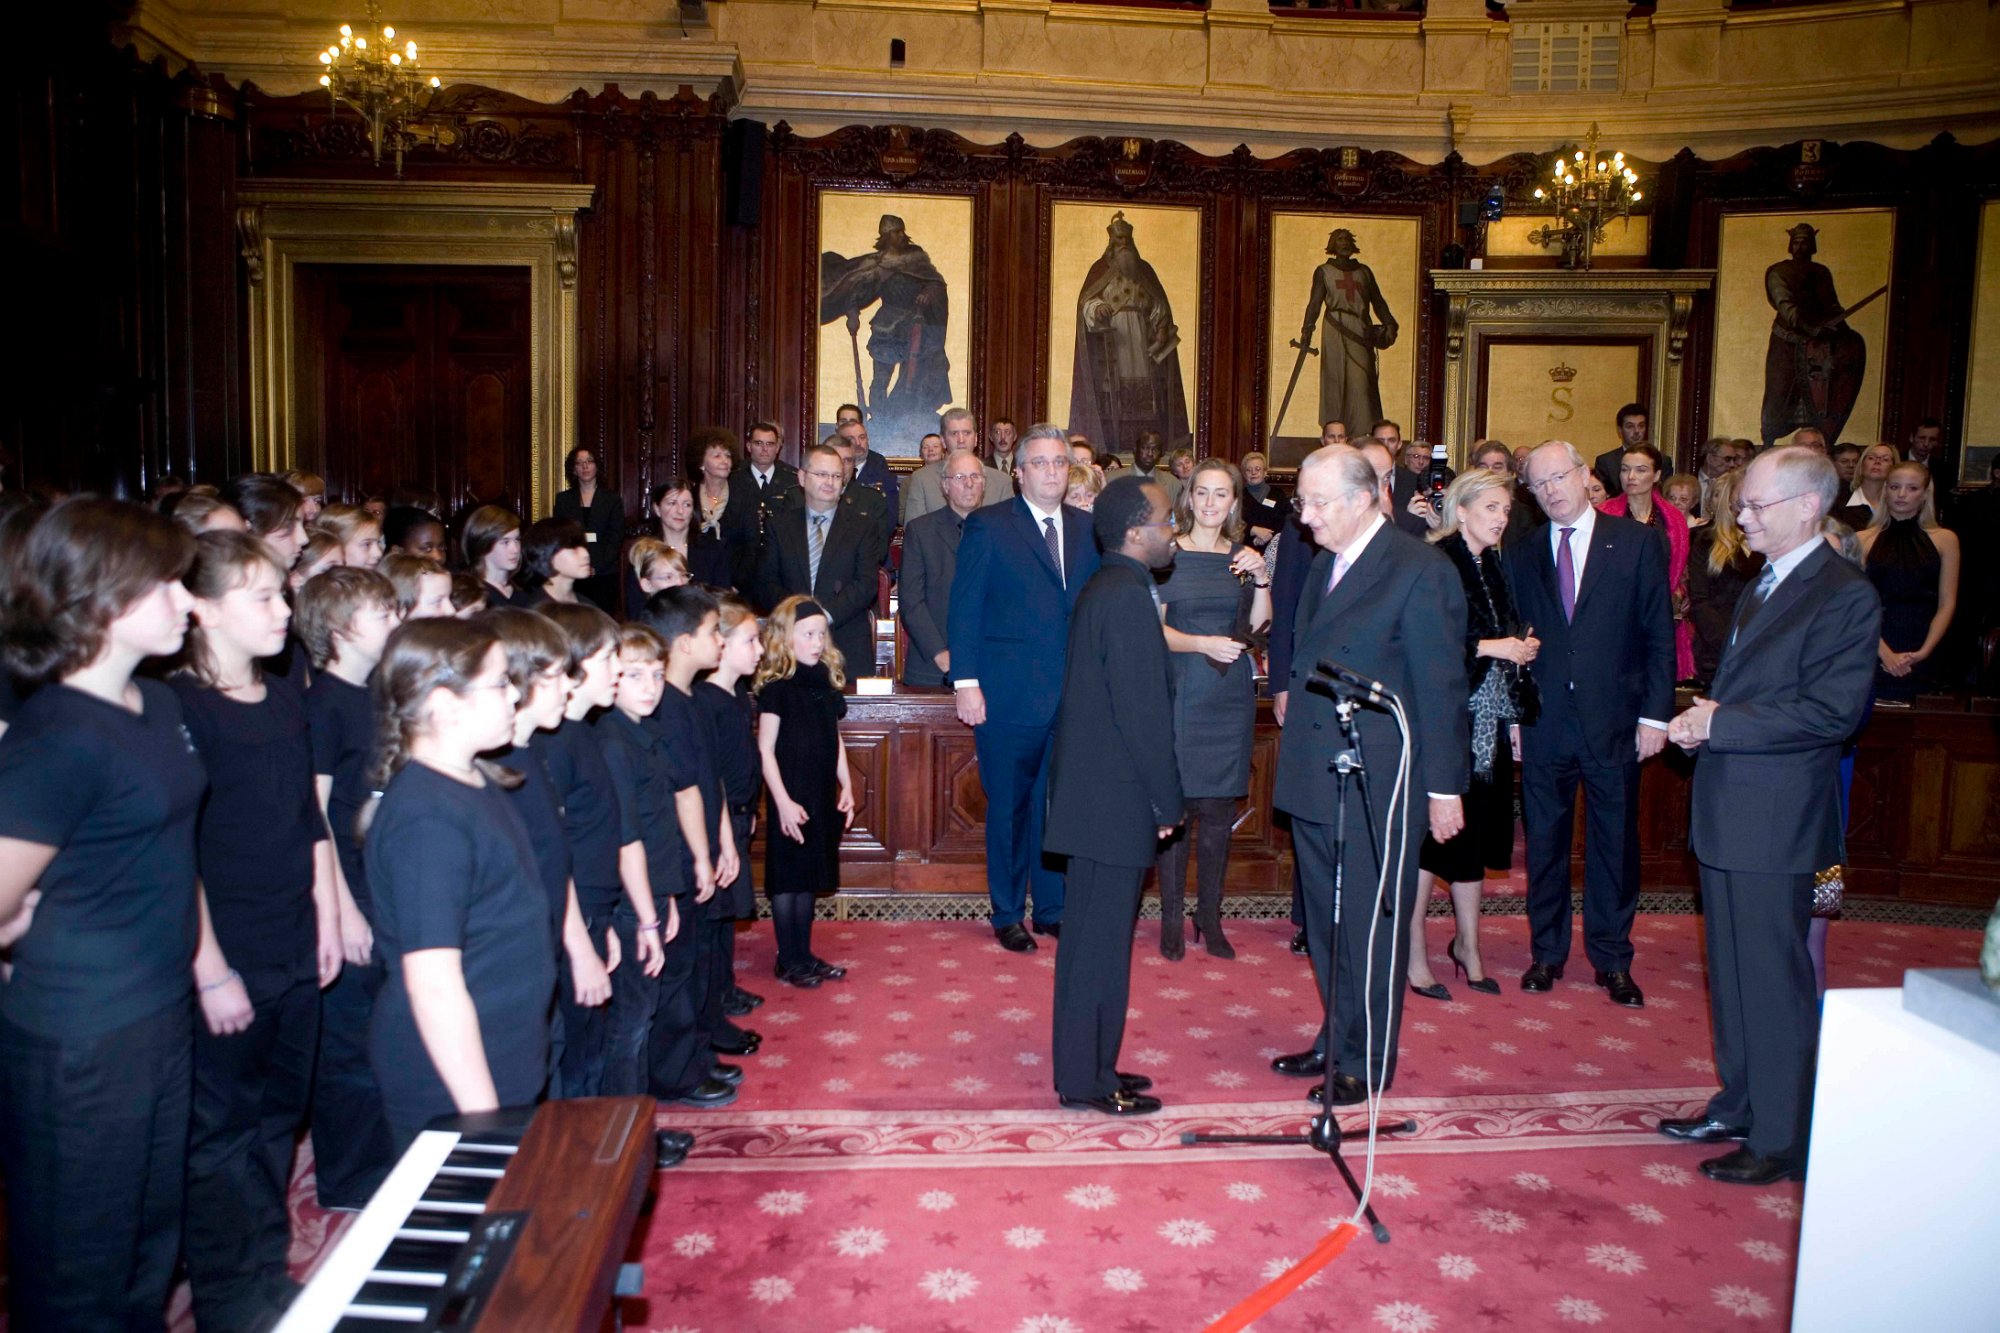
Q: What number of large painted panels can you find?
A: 4